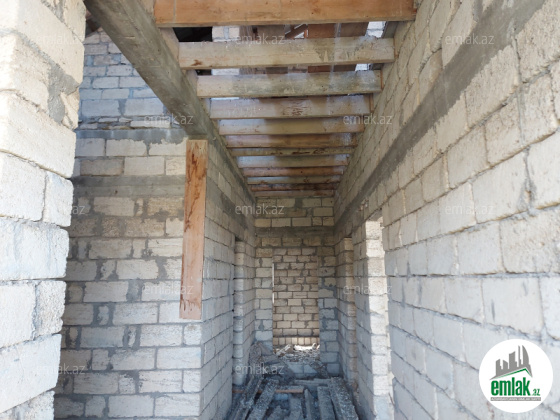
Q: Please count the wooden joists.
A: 12